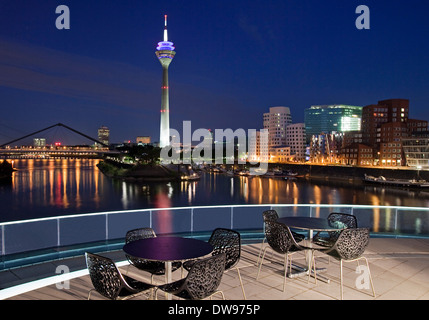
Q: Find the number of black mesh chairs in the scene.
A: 8